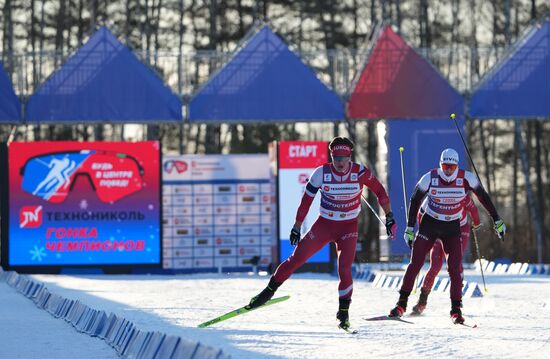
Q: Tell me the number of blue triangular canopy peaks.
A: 4